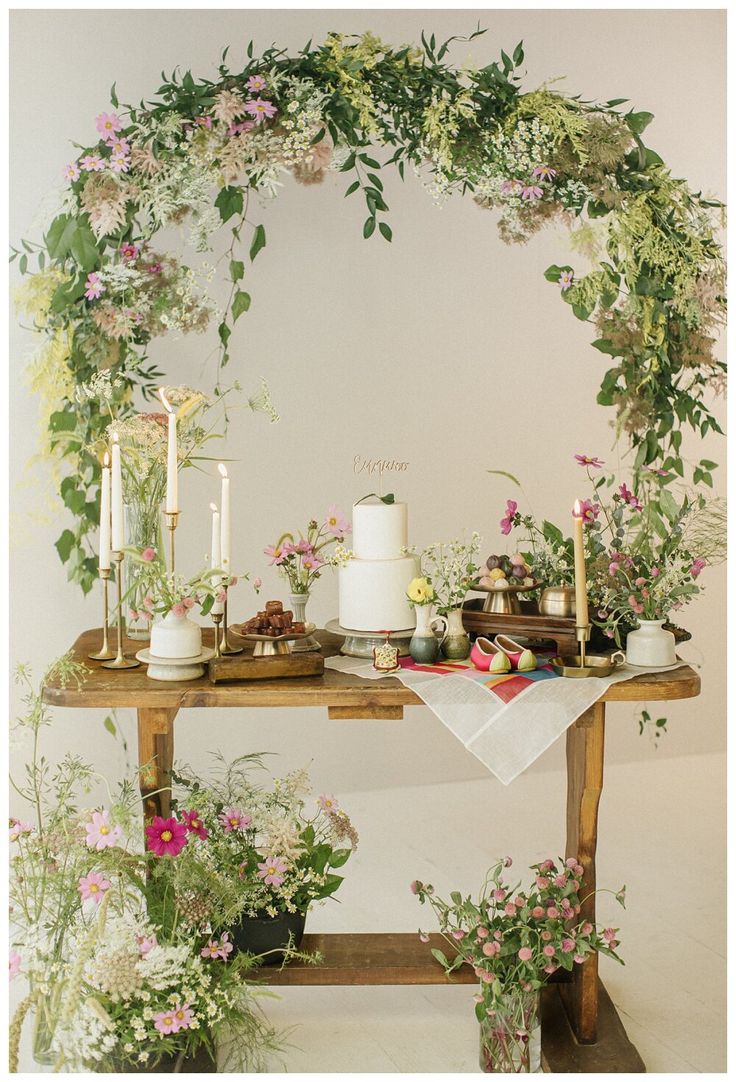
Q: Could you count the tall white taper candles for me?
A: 5